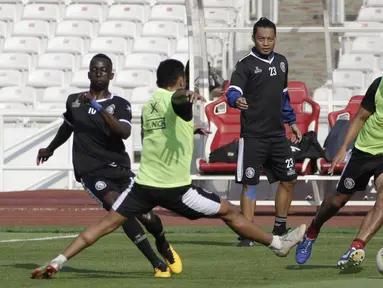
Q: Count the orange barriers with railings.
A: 0